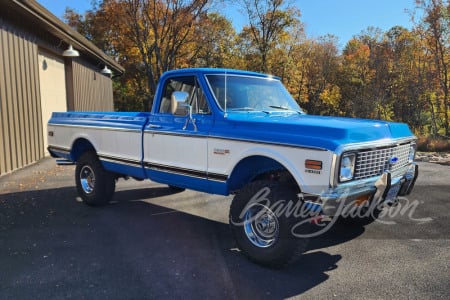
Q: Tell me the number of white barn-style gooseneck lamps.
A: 2